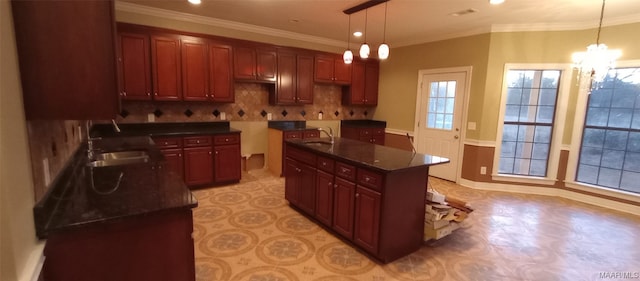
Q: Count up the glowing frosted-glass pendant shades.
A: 3